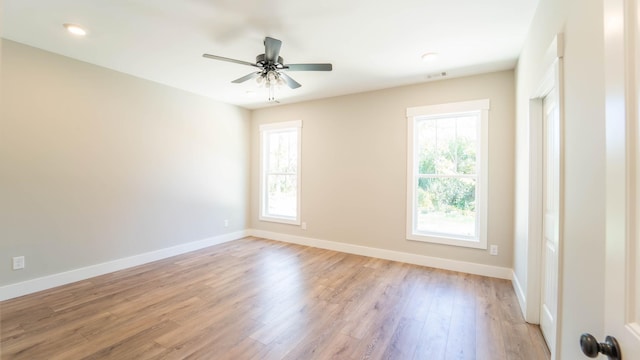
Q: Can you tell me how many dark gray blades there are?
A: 5